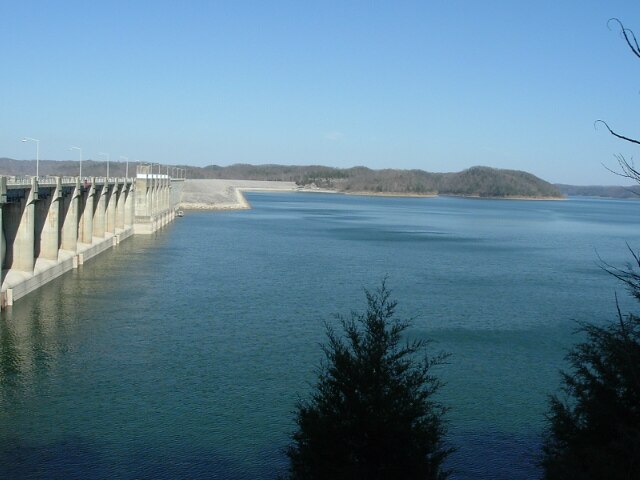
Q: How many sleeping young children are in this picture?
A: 0